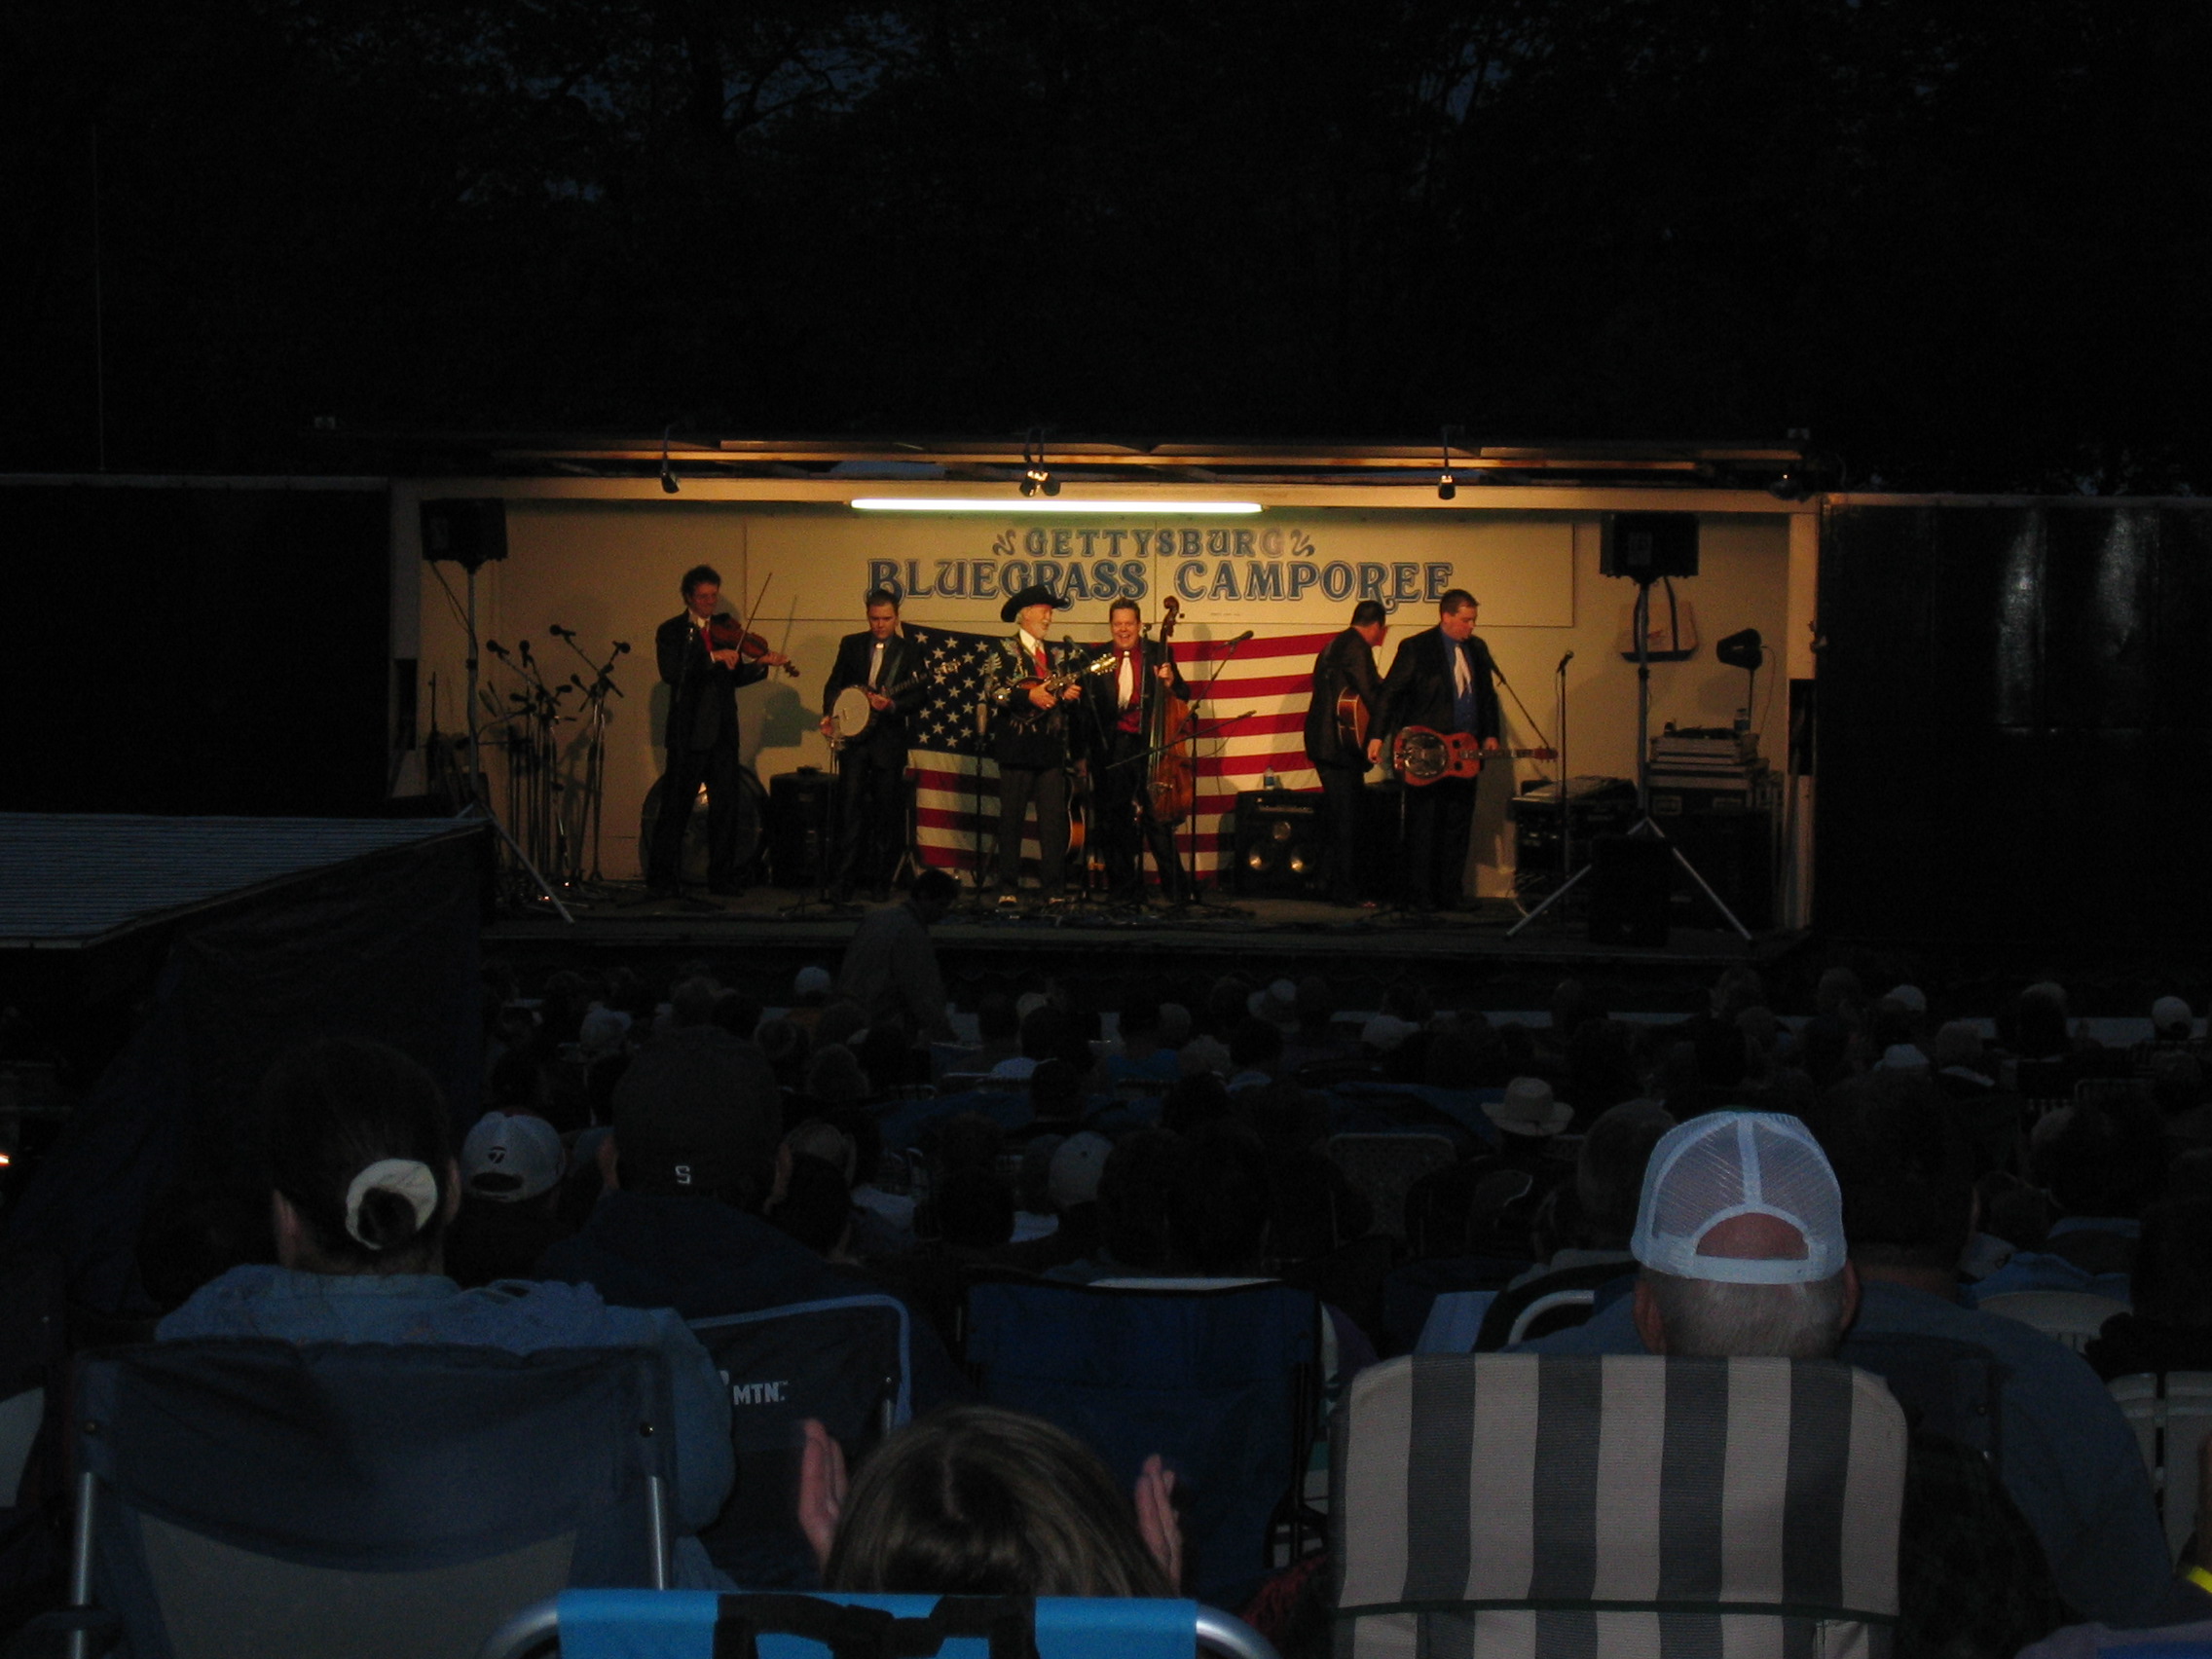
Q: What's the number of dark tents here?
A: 1